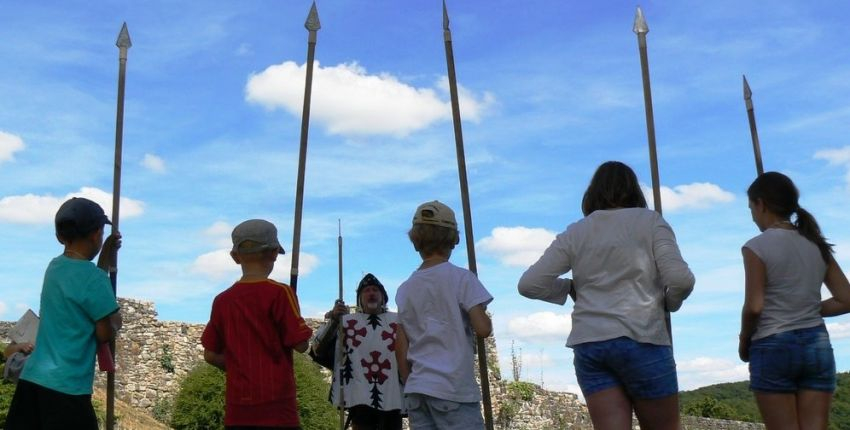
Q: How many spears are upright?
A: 6